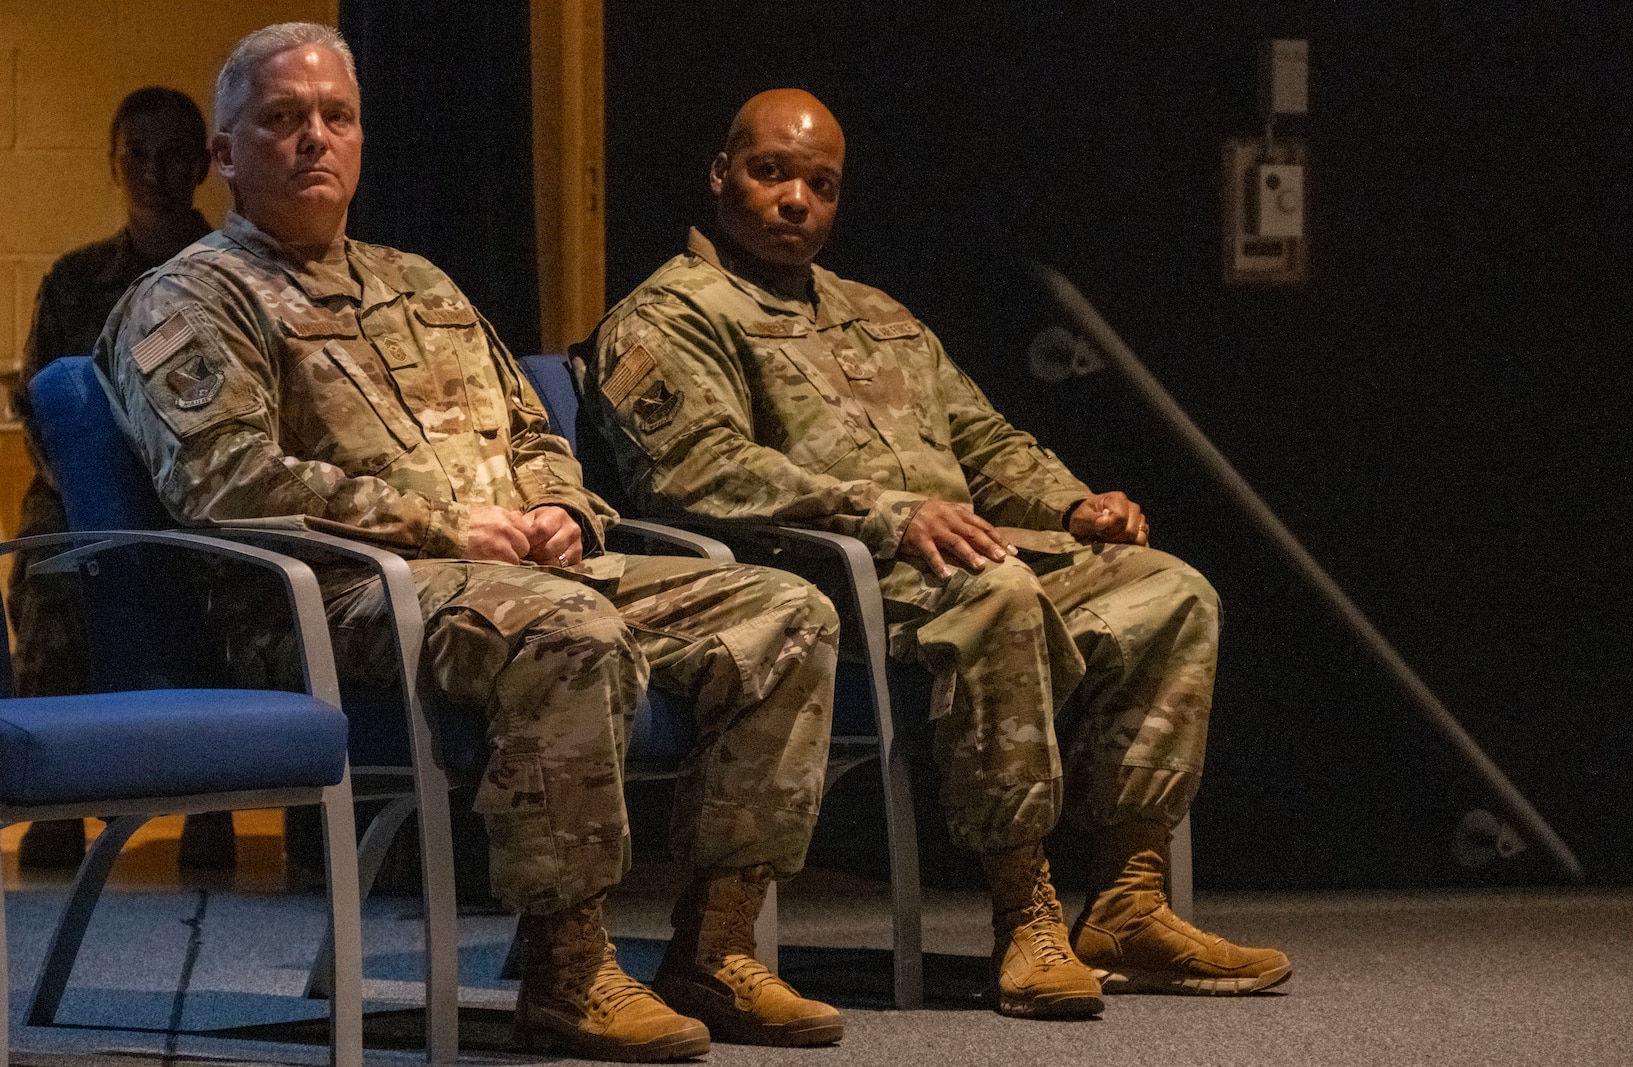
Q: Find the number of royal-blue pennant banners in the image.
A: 0